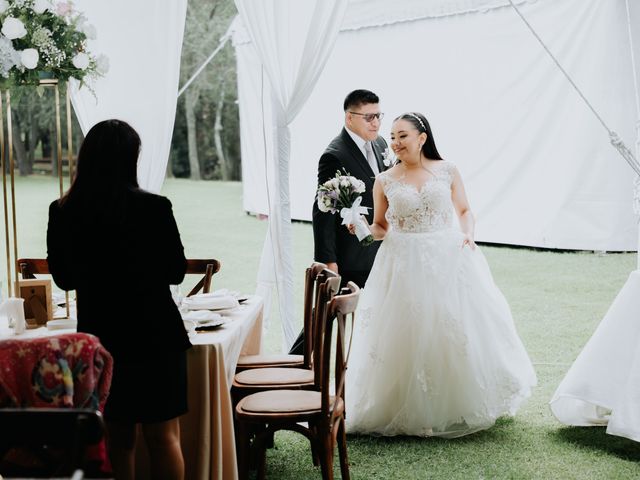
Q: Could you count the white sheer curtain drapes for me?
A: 2